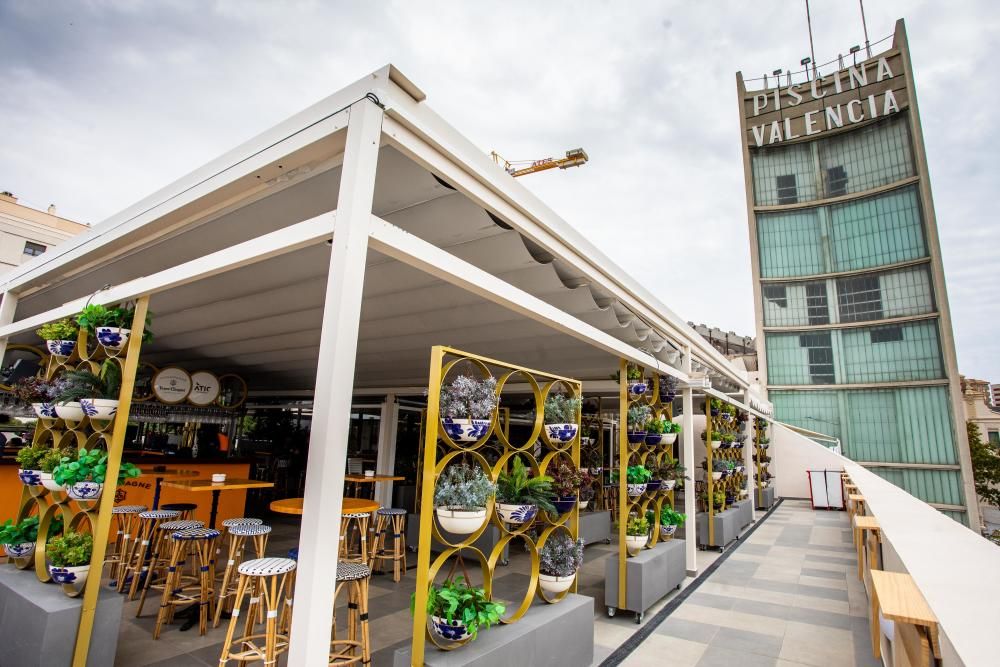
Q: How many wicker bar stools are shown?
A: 12